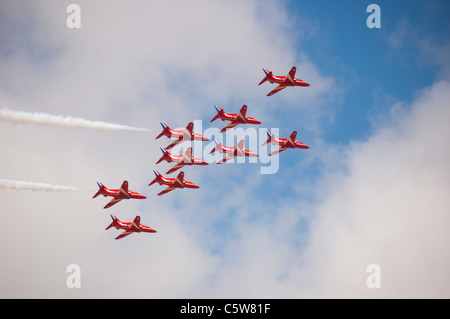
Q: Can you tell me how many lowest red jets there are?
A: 1